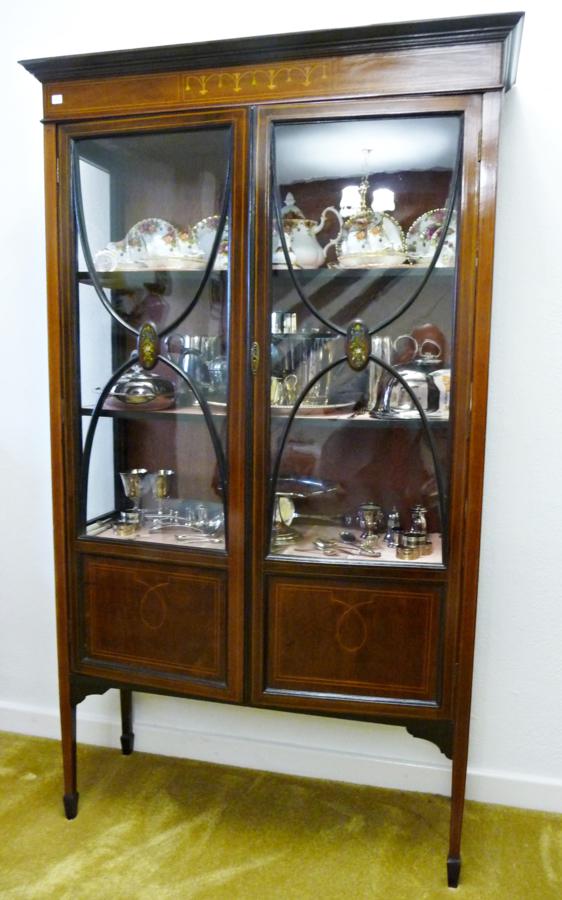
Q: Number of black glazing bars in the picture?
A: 8